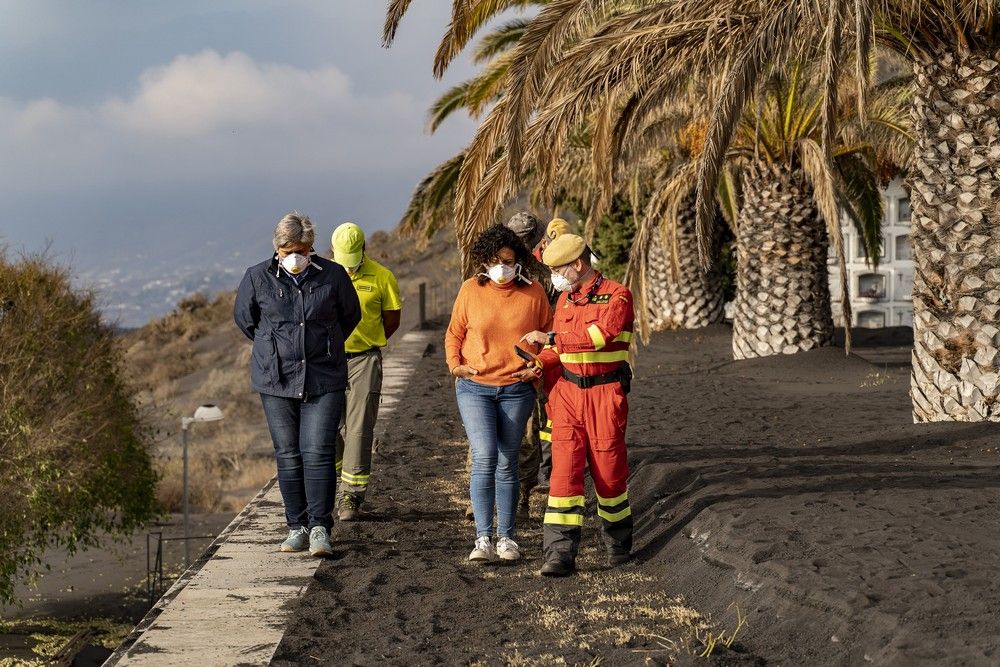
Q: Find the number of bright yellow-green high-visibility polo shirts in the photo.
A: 1